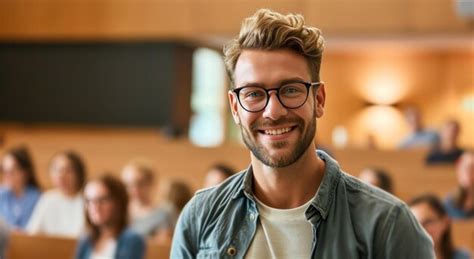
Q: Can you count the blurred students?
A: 11